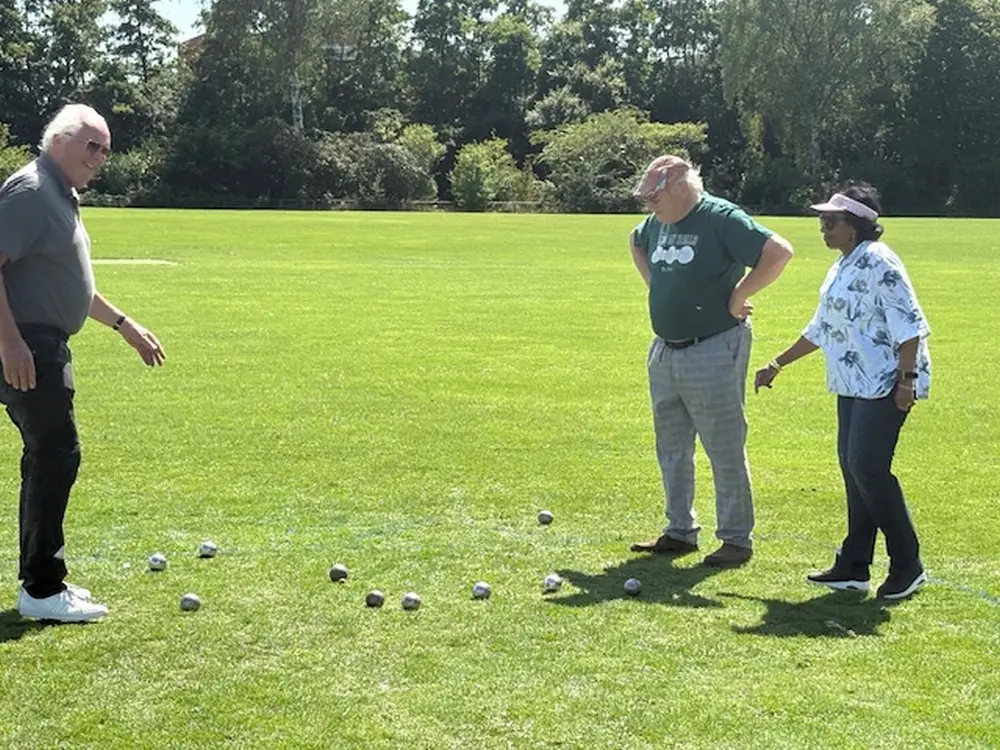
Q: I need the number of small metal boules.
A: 10